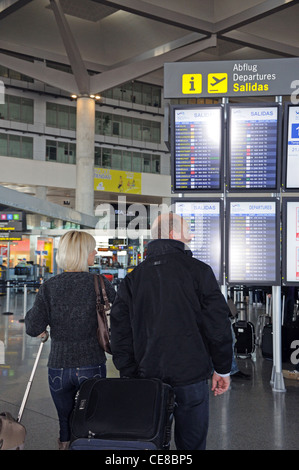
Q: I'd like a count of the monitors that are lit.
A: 6